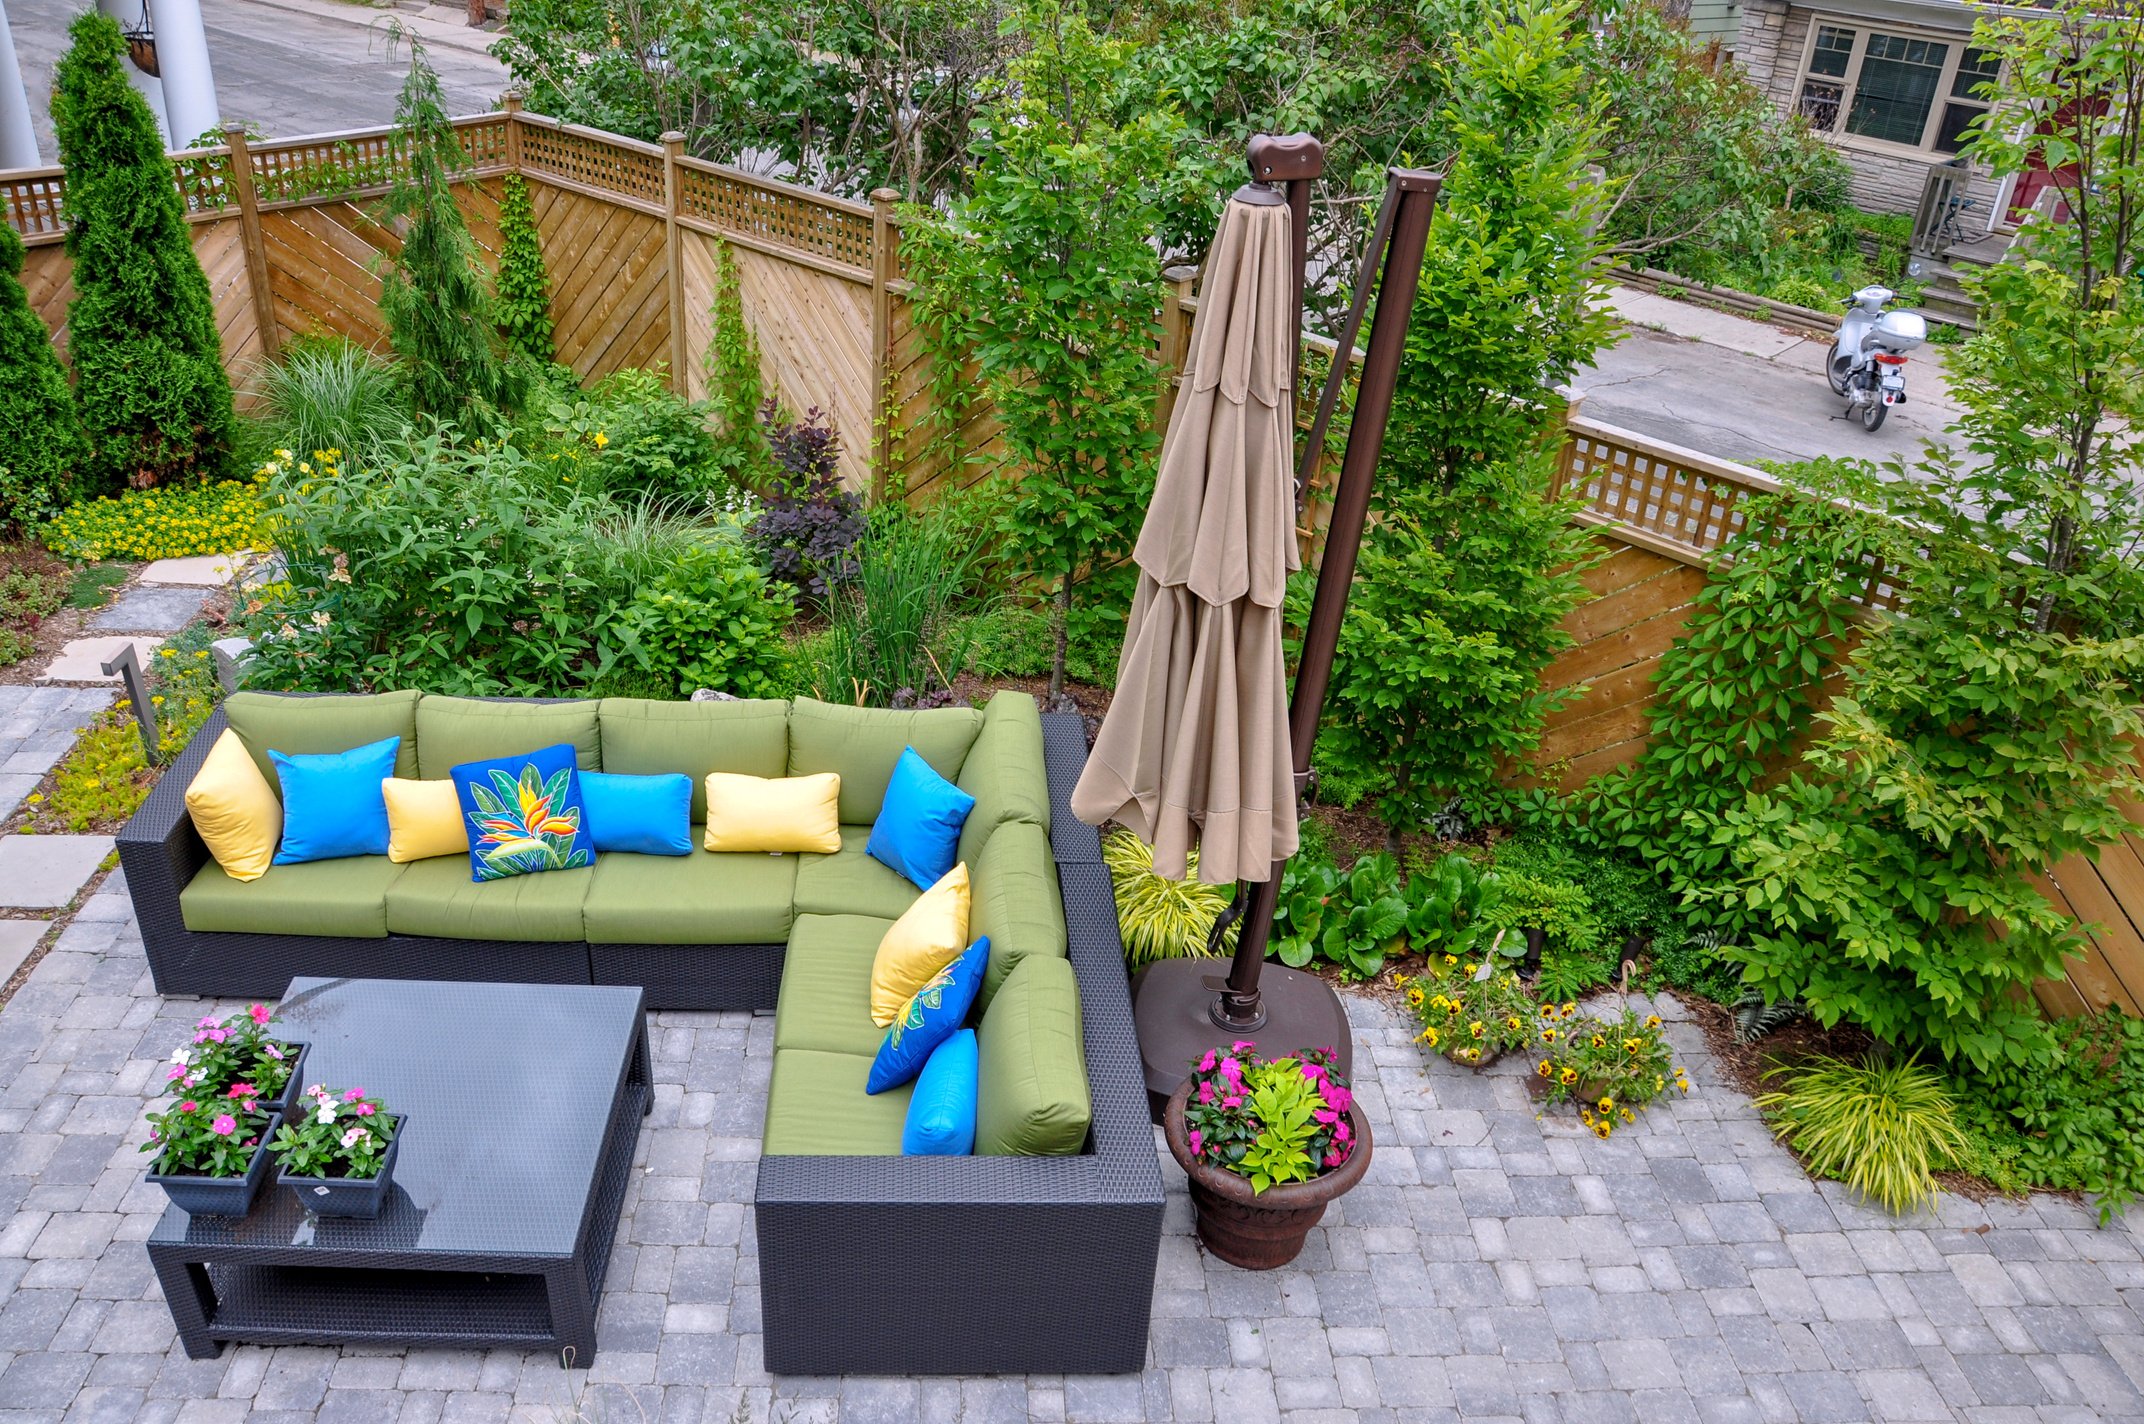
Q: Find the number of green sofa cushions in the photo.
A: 13